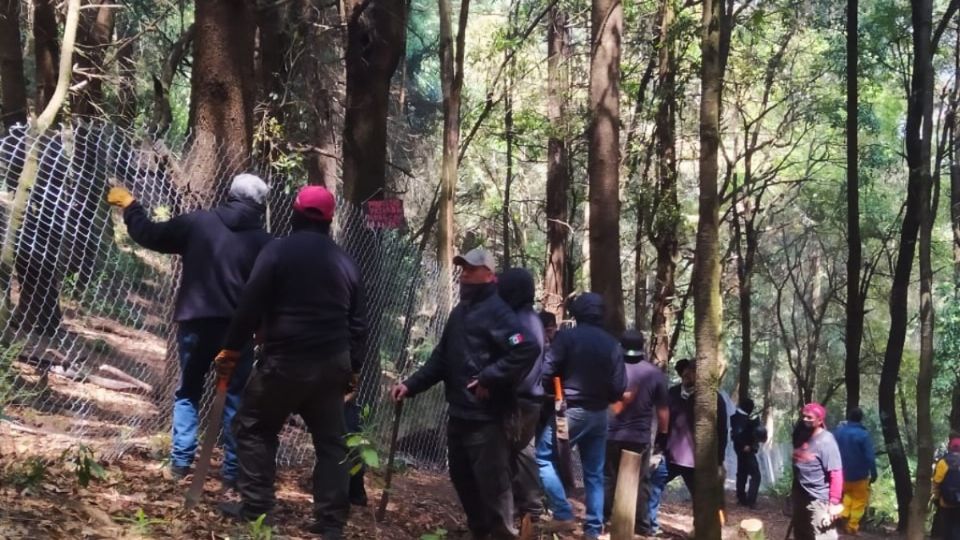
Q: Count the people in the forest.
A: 12